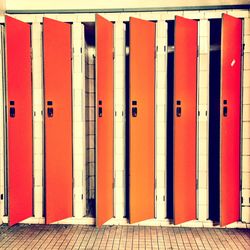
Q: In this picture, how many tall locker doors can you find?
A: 6